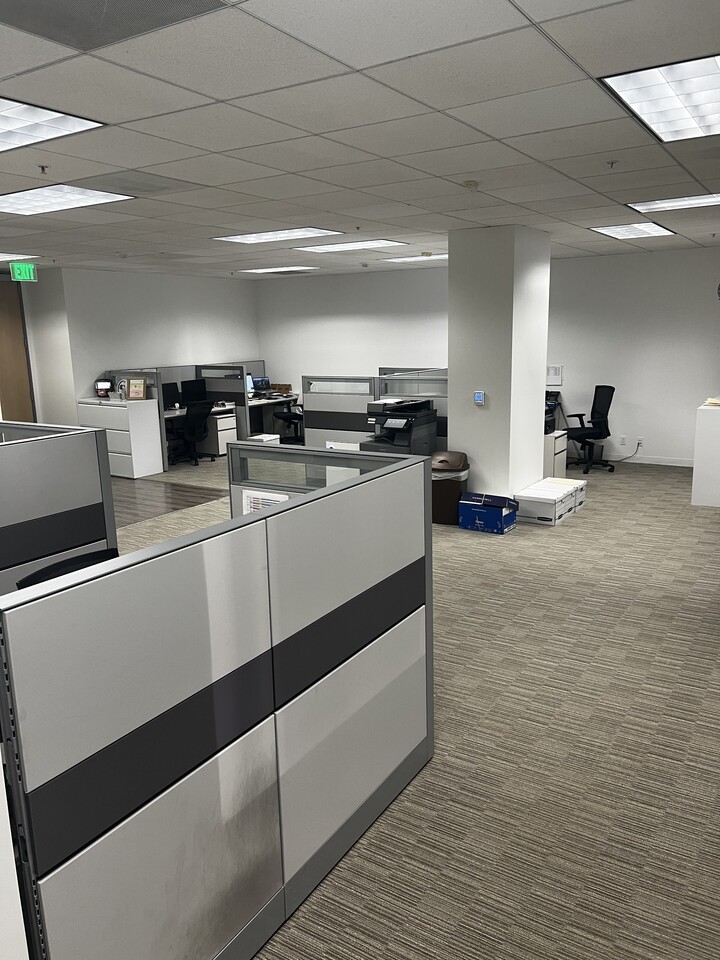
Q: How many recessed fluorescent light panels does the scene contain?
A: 10